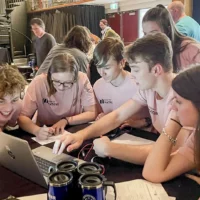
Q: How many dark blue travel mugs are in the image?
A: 4